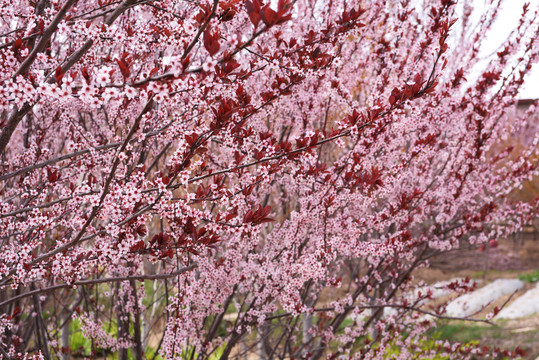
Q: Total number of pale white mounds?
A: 3